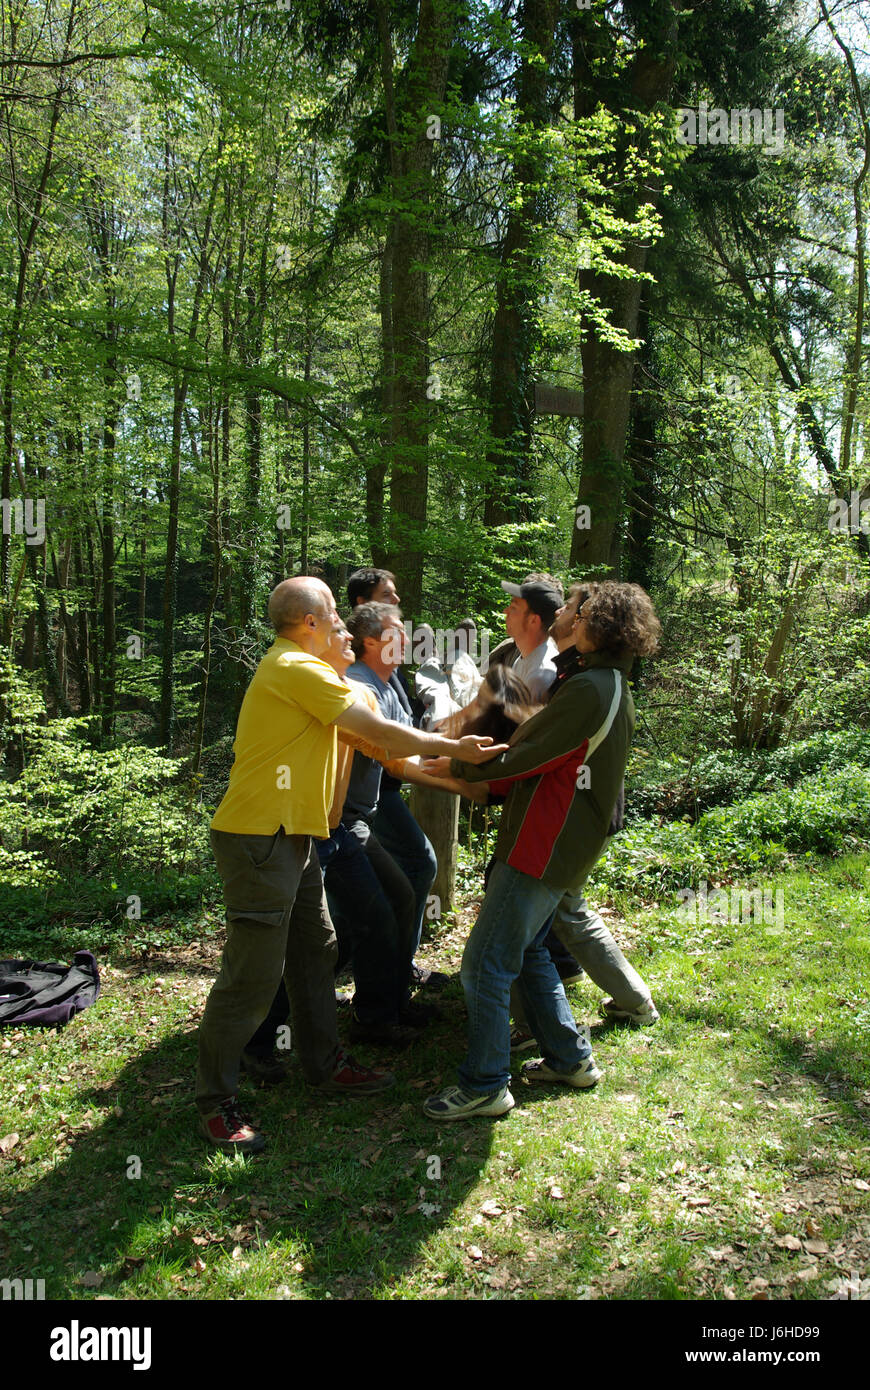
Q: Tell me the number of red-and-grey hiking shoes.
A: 2